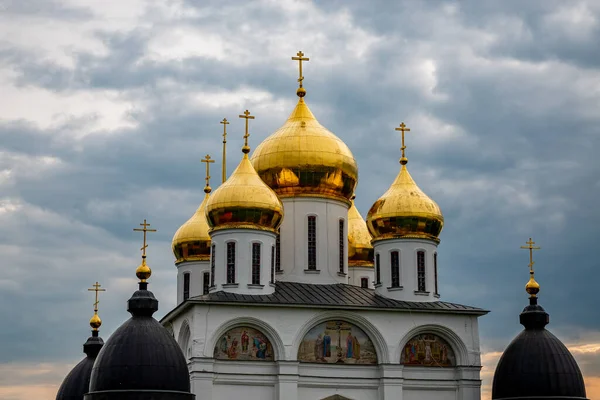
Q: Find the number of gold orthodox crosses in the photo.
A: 8